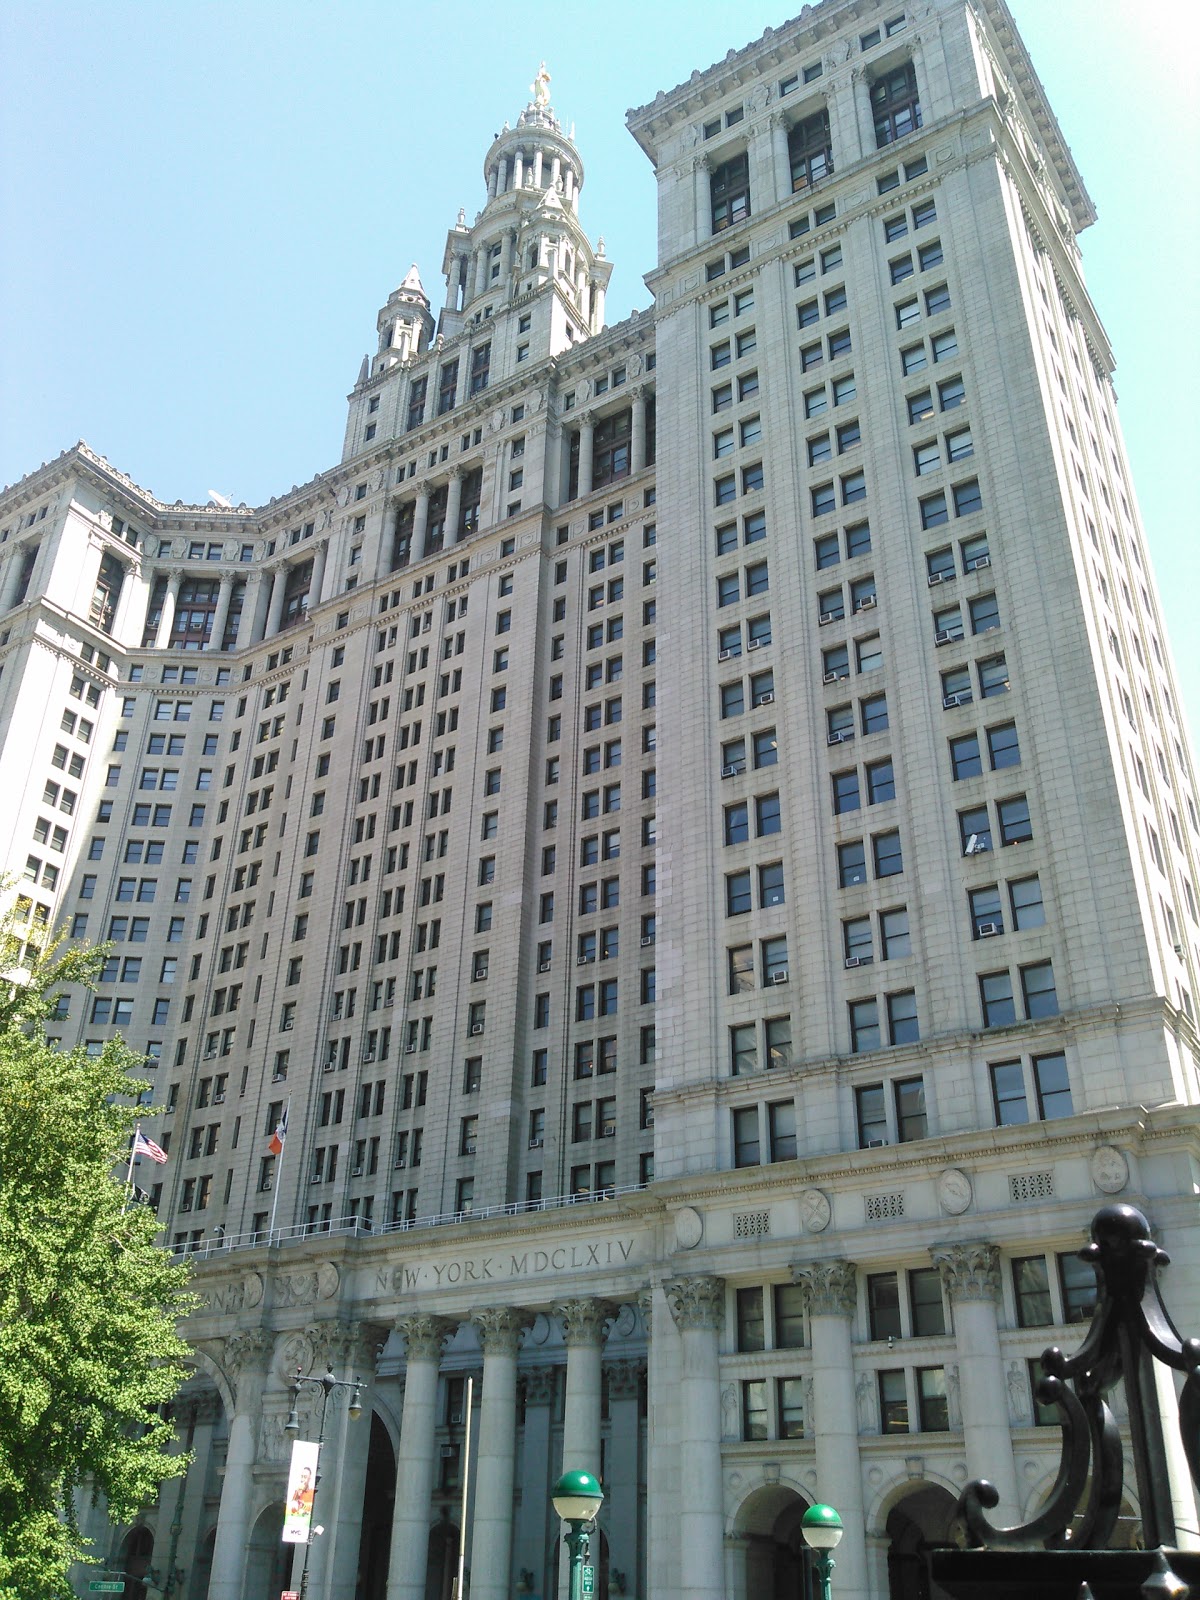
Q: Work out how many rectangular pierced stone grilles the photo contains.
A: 3